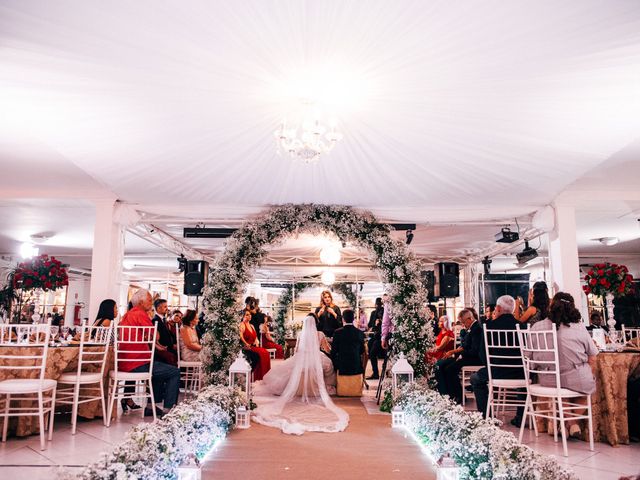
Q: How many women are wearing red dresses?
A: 3